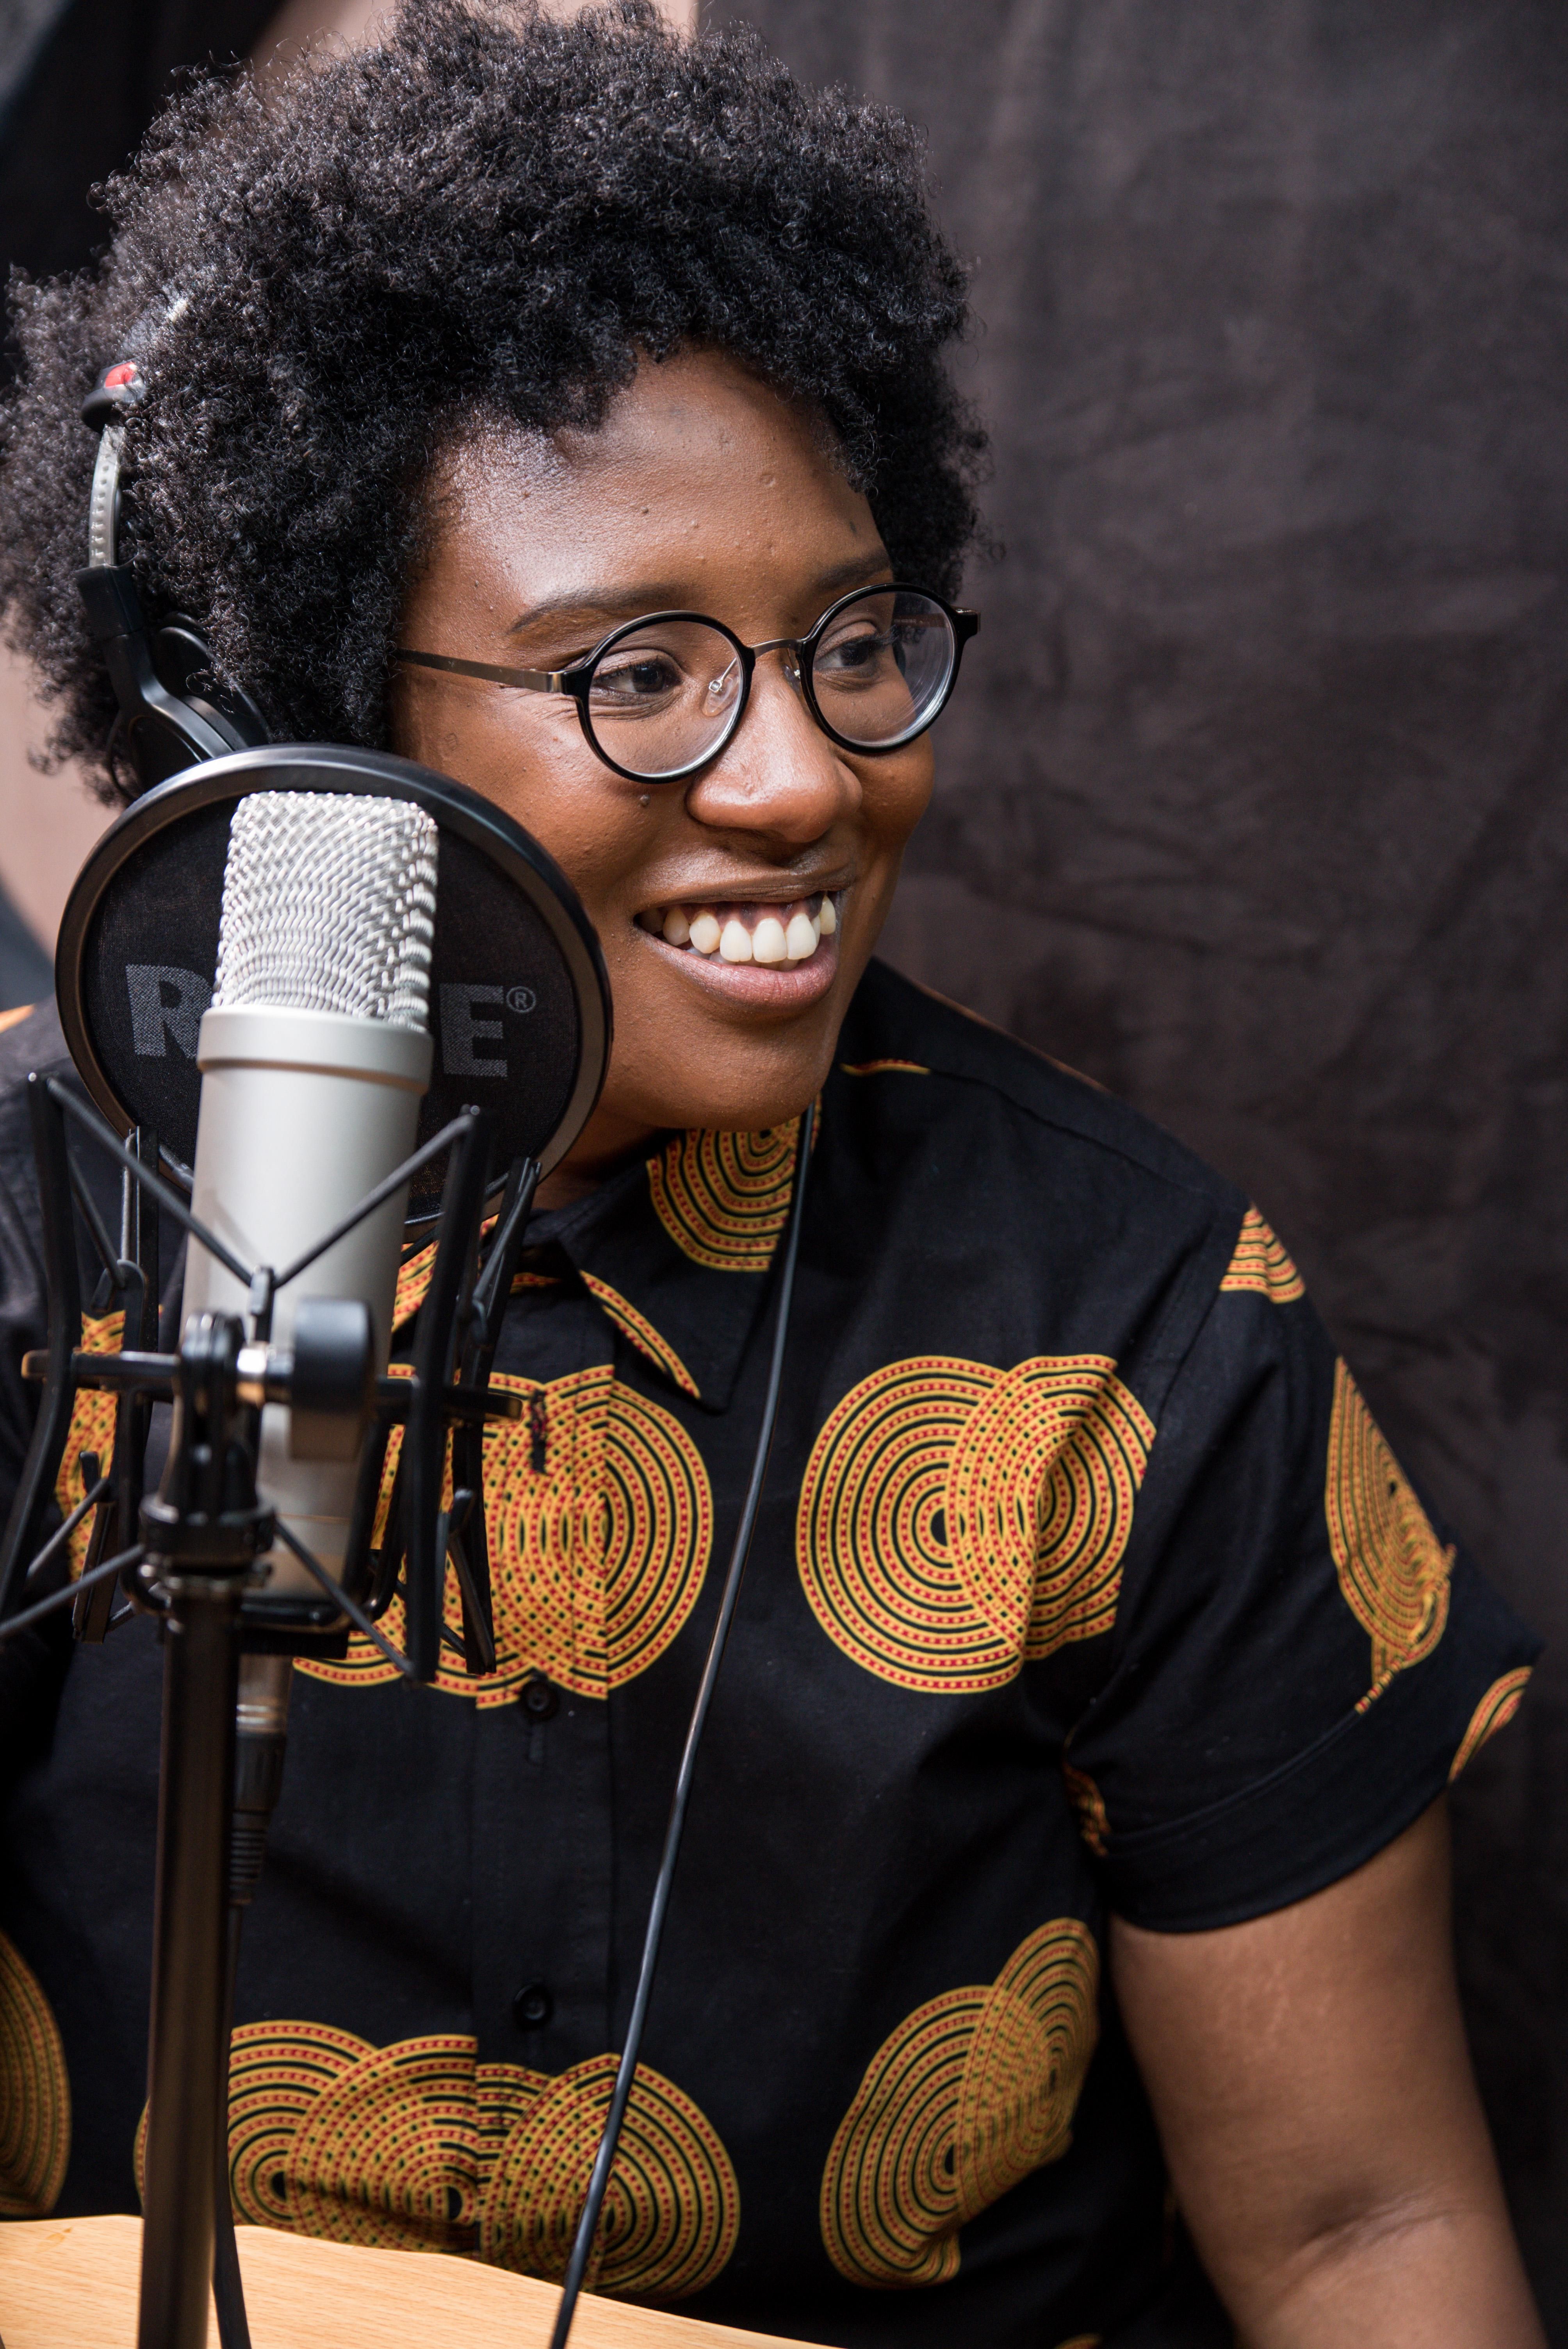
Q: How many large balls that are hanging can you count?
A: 0